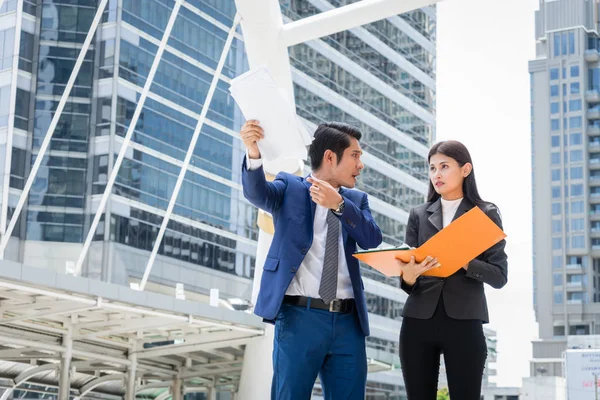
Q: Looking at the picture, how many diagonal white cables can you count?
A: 3